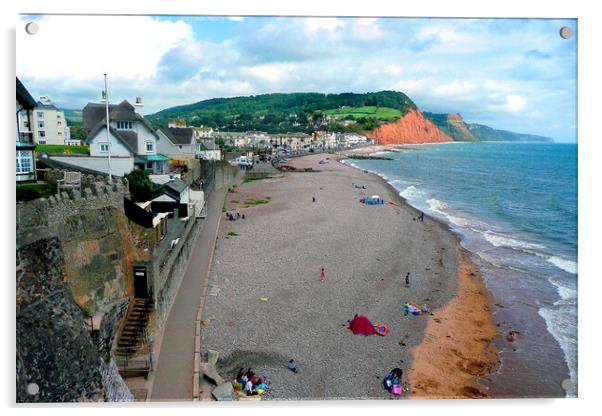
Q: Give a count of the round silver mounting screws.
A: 4